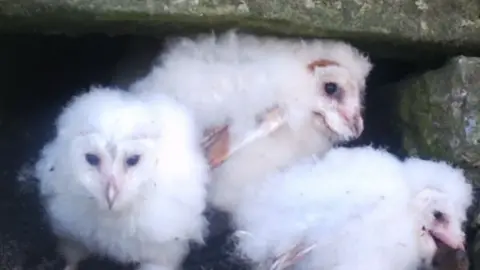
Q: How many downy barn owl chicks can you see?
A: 3